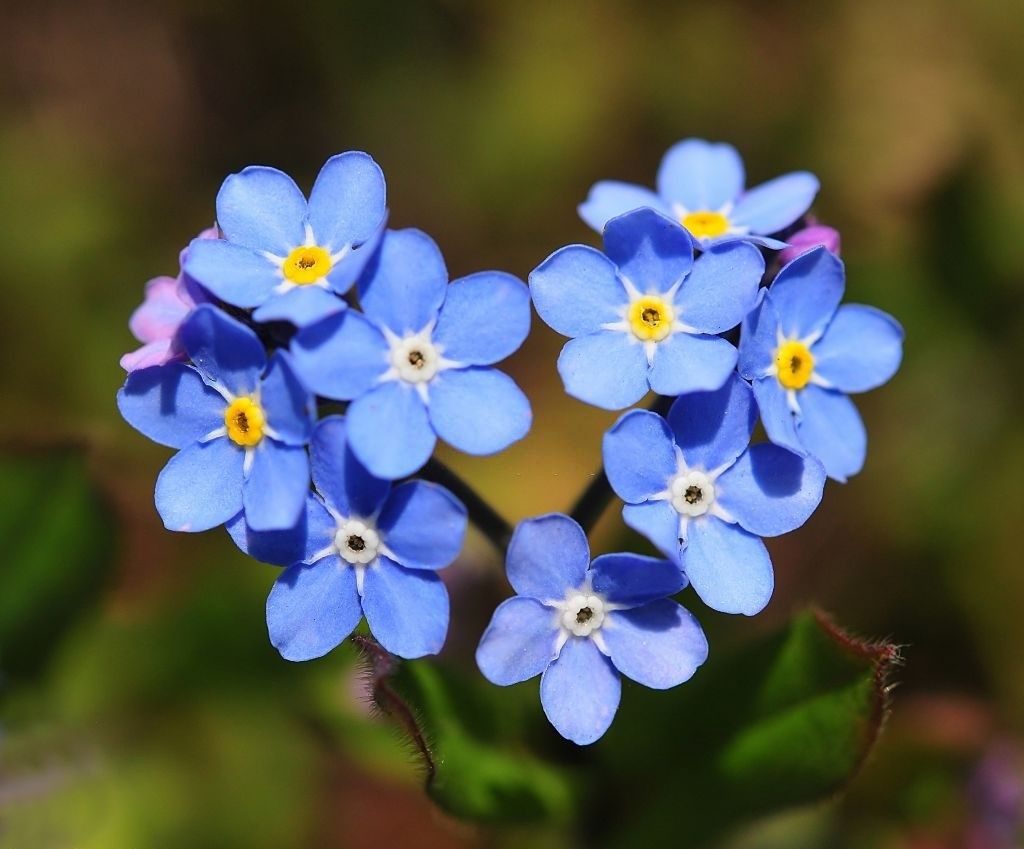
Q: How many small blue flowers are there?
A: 9